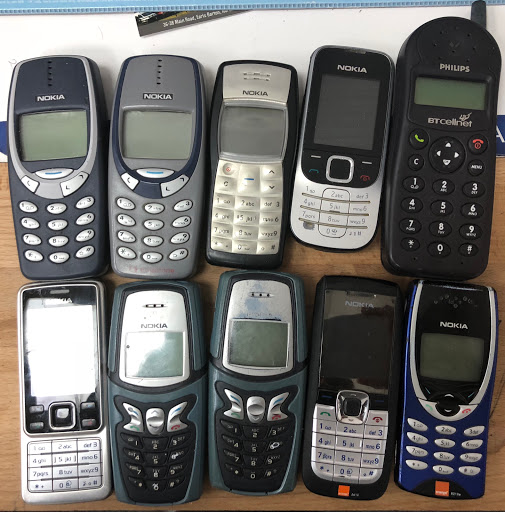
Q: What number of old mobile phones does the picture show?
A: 10